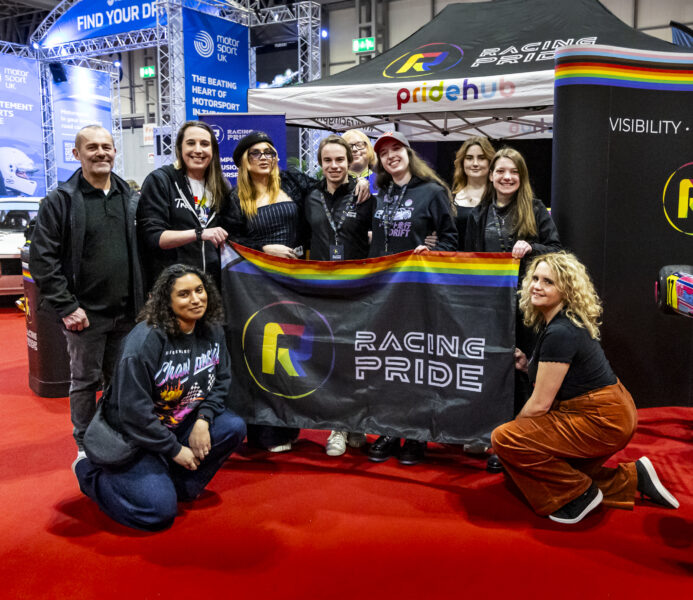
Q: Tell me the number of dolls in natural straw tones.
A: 0